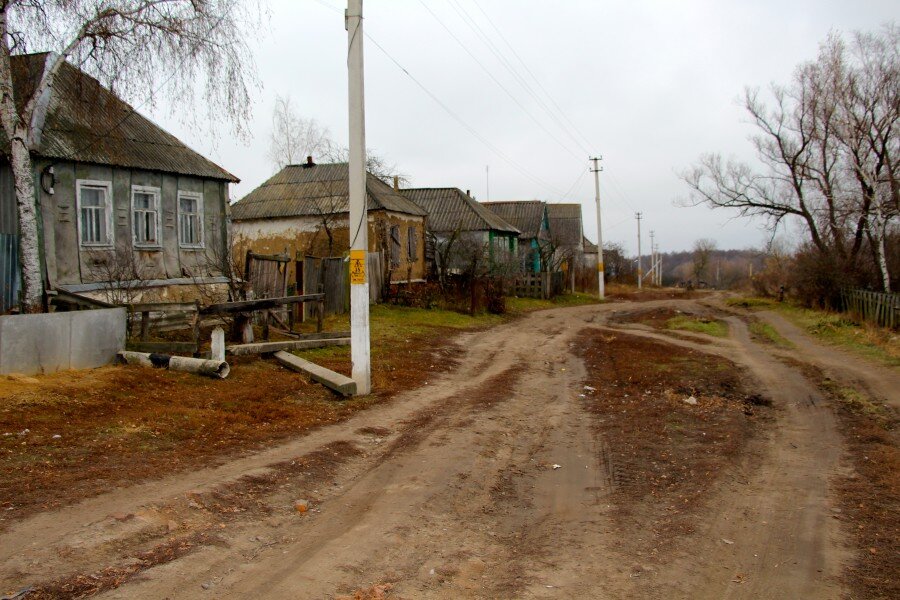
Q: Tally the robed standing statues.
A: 0